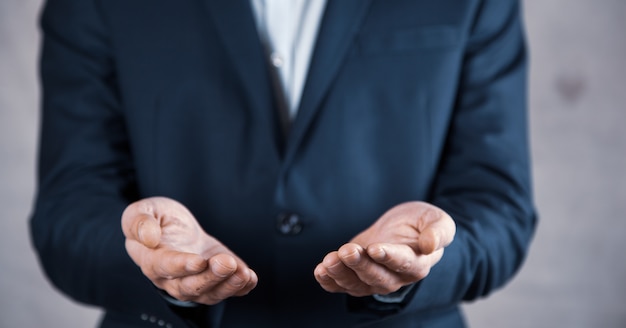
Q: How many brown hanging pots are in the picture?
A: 0